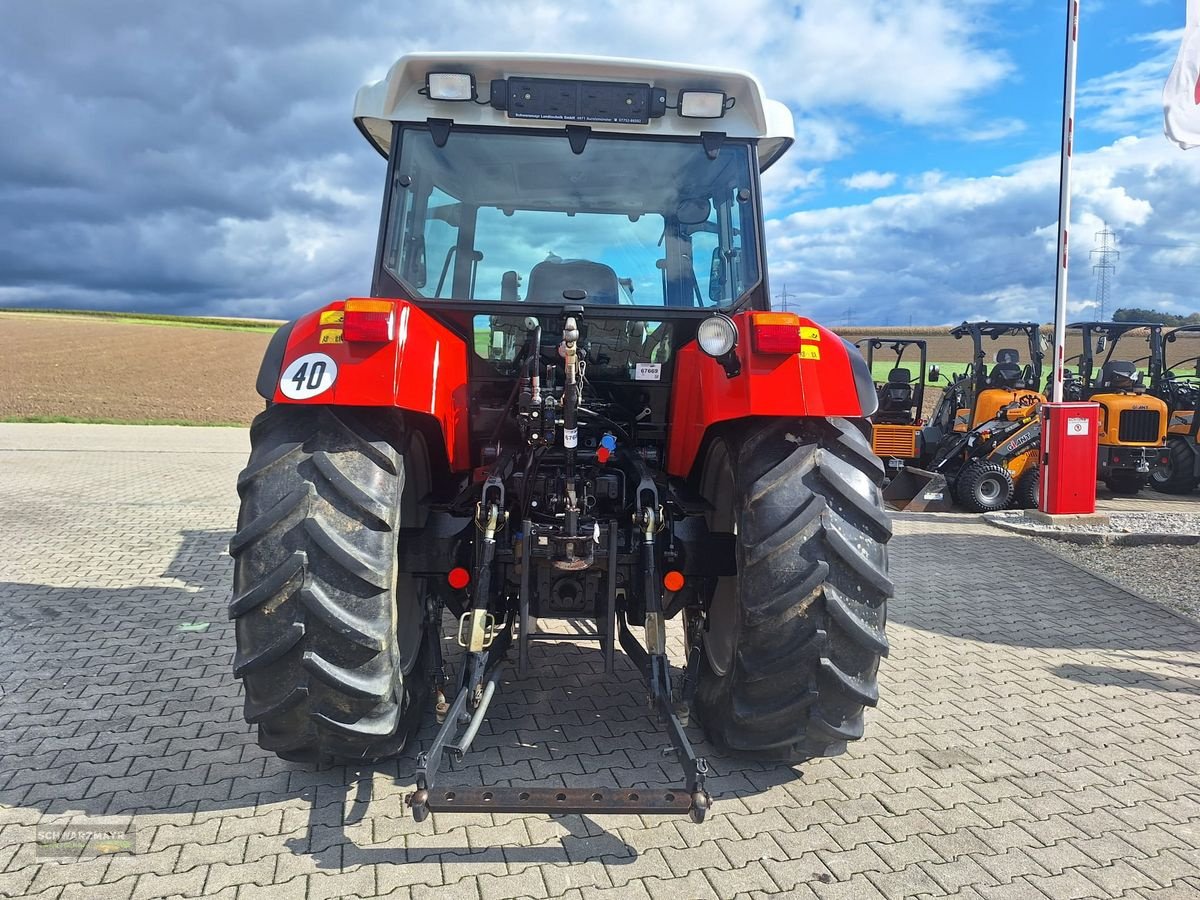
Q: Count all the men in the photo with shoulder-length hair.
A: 0